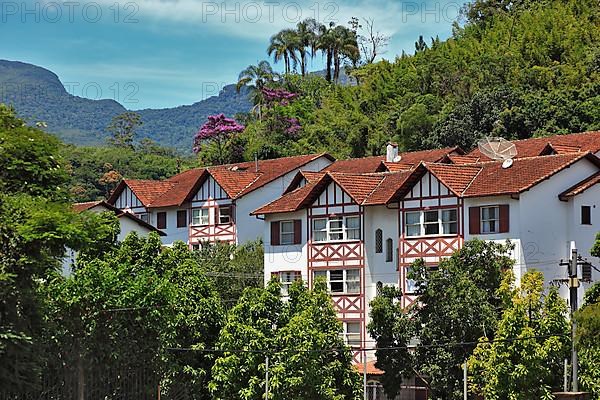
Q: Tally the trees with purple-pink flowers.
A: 3